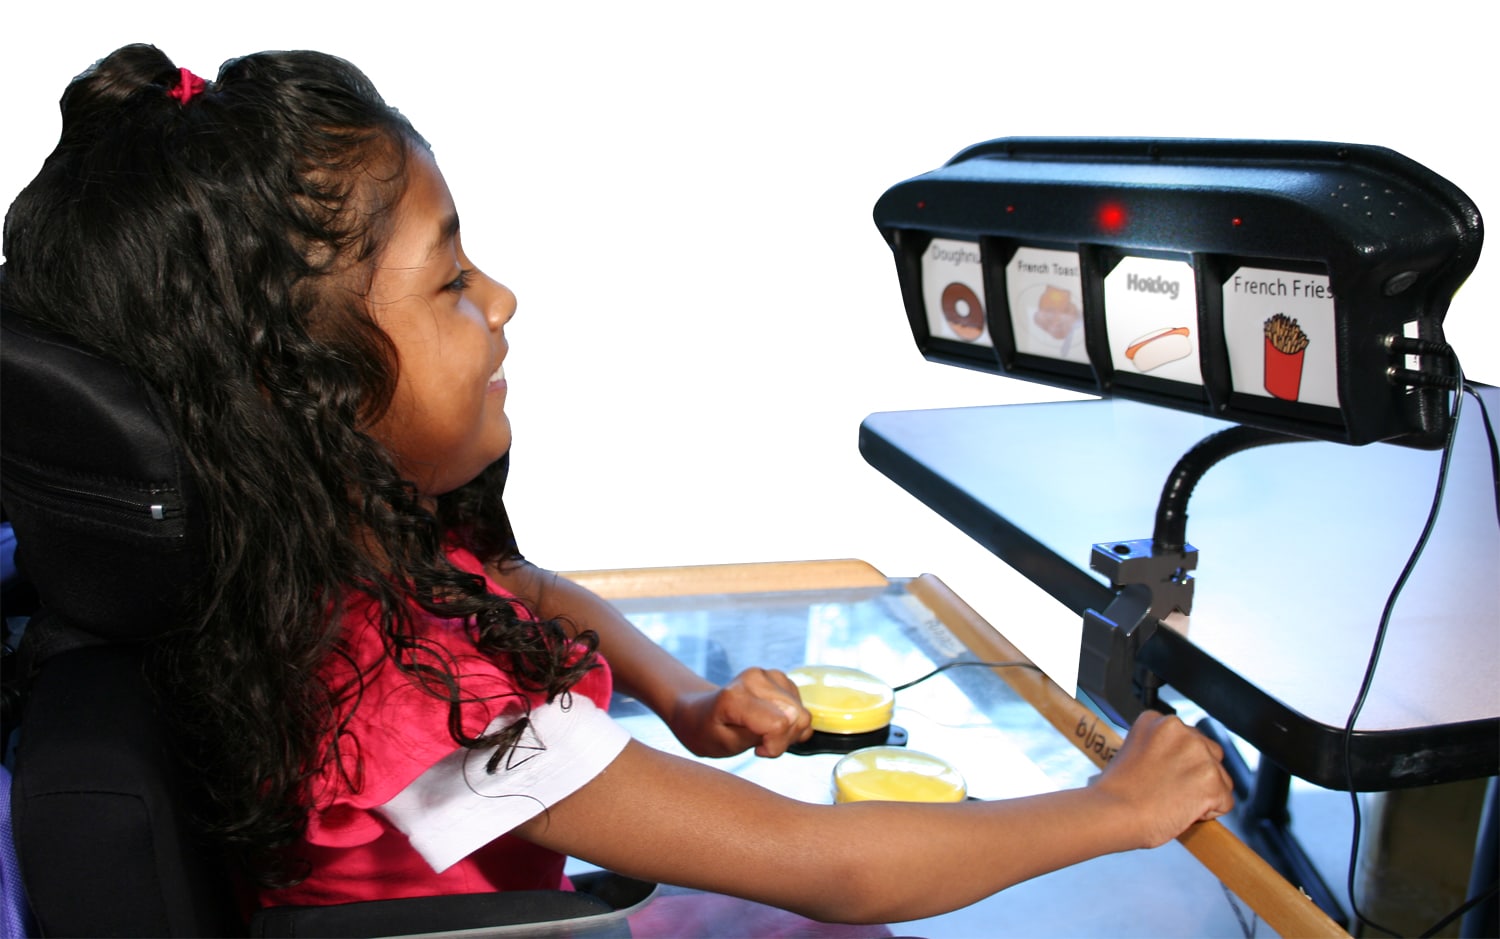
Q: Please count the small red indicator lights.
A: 4